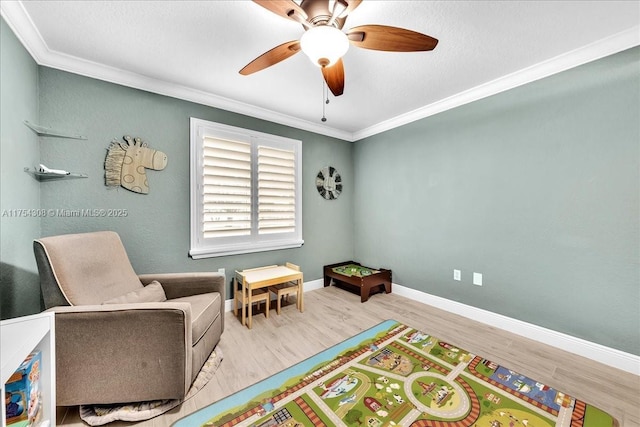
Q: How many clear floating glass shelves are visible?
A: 2